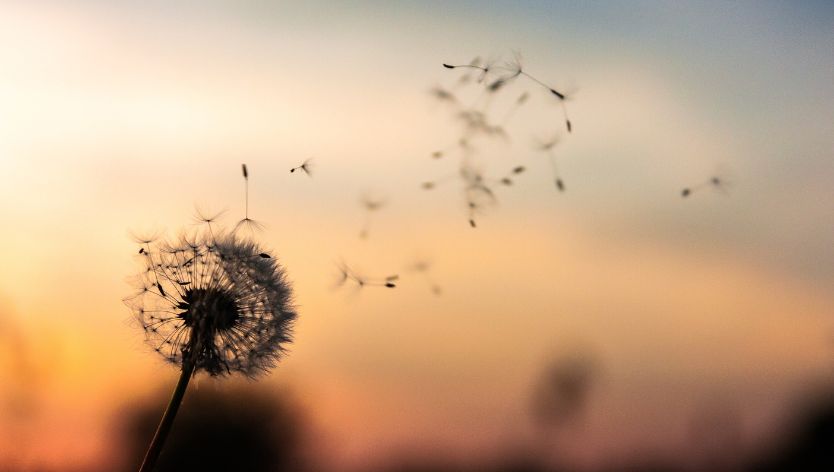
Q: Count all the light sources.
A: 1